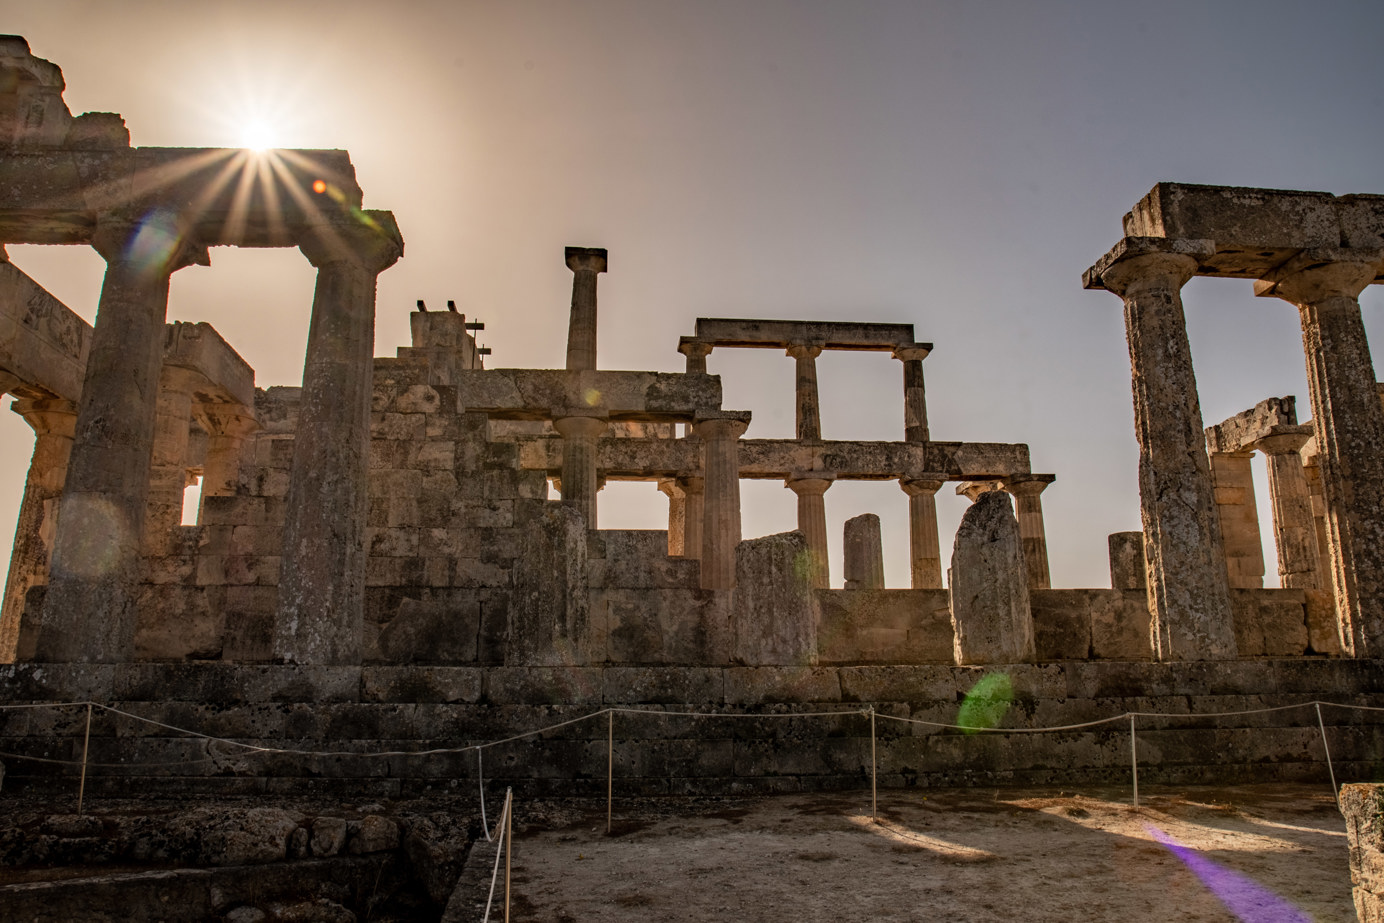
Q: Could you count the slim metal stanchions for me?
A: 6